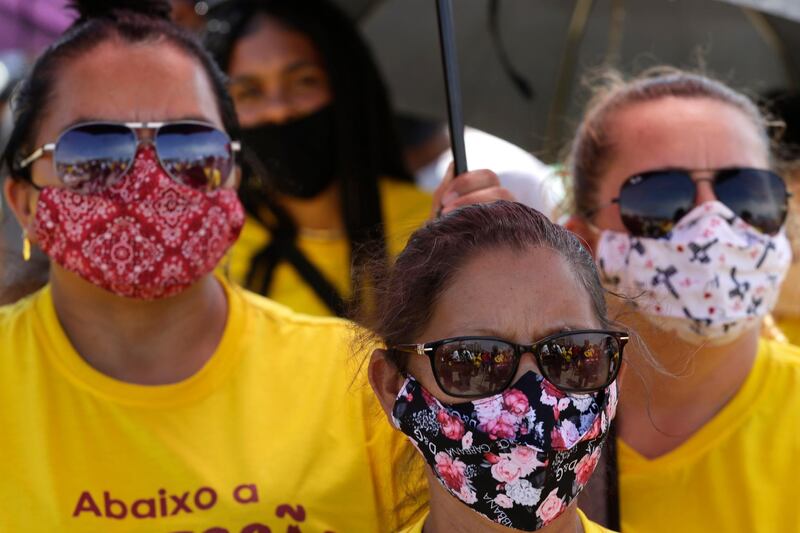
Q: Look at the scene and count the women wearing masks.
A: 4